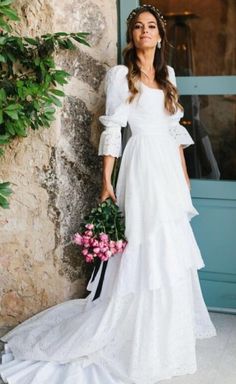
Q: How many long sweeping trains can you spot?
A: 1